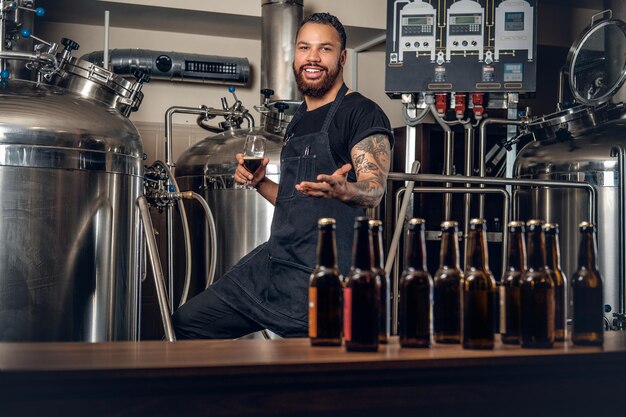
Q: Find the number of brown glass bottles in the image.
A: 10